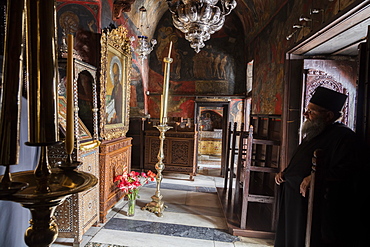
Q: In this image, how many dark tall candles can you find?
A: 2